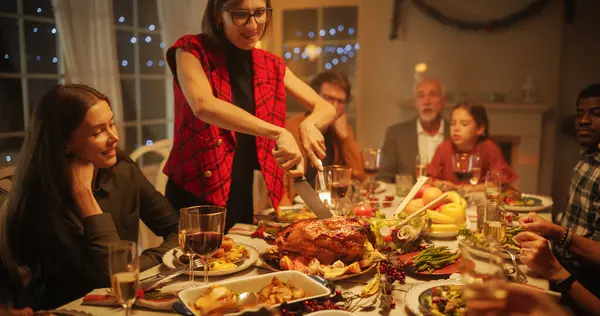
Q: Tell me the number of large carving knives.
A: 1